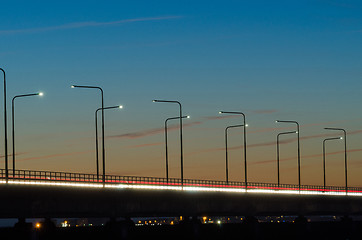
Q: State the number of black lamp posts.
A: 12